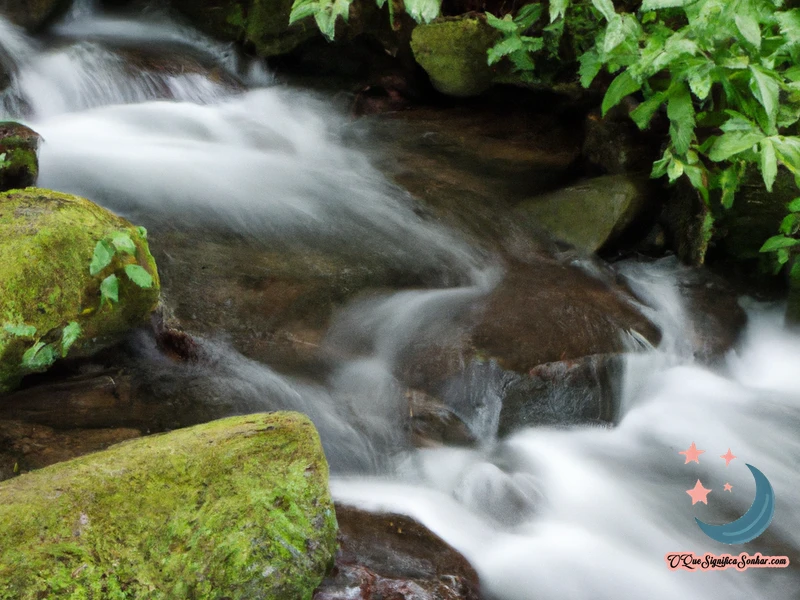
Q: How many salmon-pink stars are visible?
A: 4